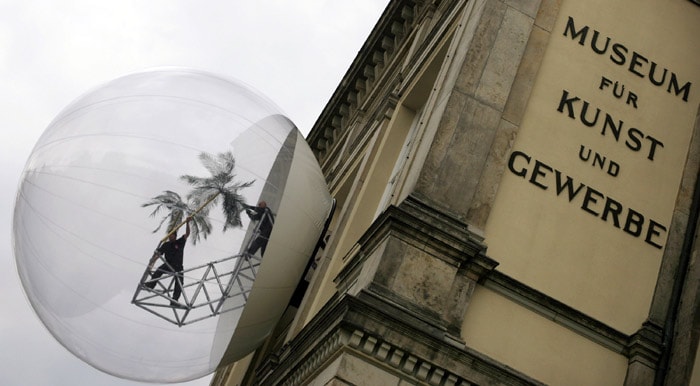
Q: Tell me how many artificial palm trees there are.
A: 2